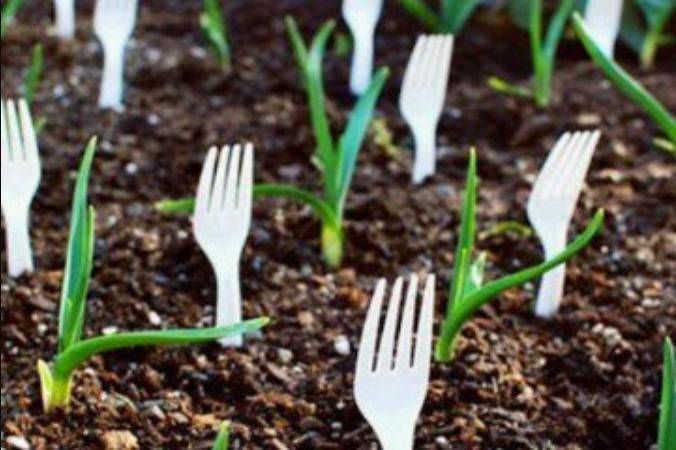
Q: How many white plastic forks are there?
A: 9